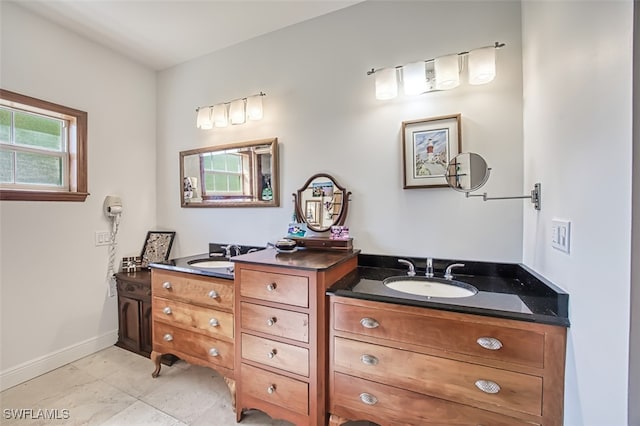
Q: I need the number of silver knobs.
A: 15